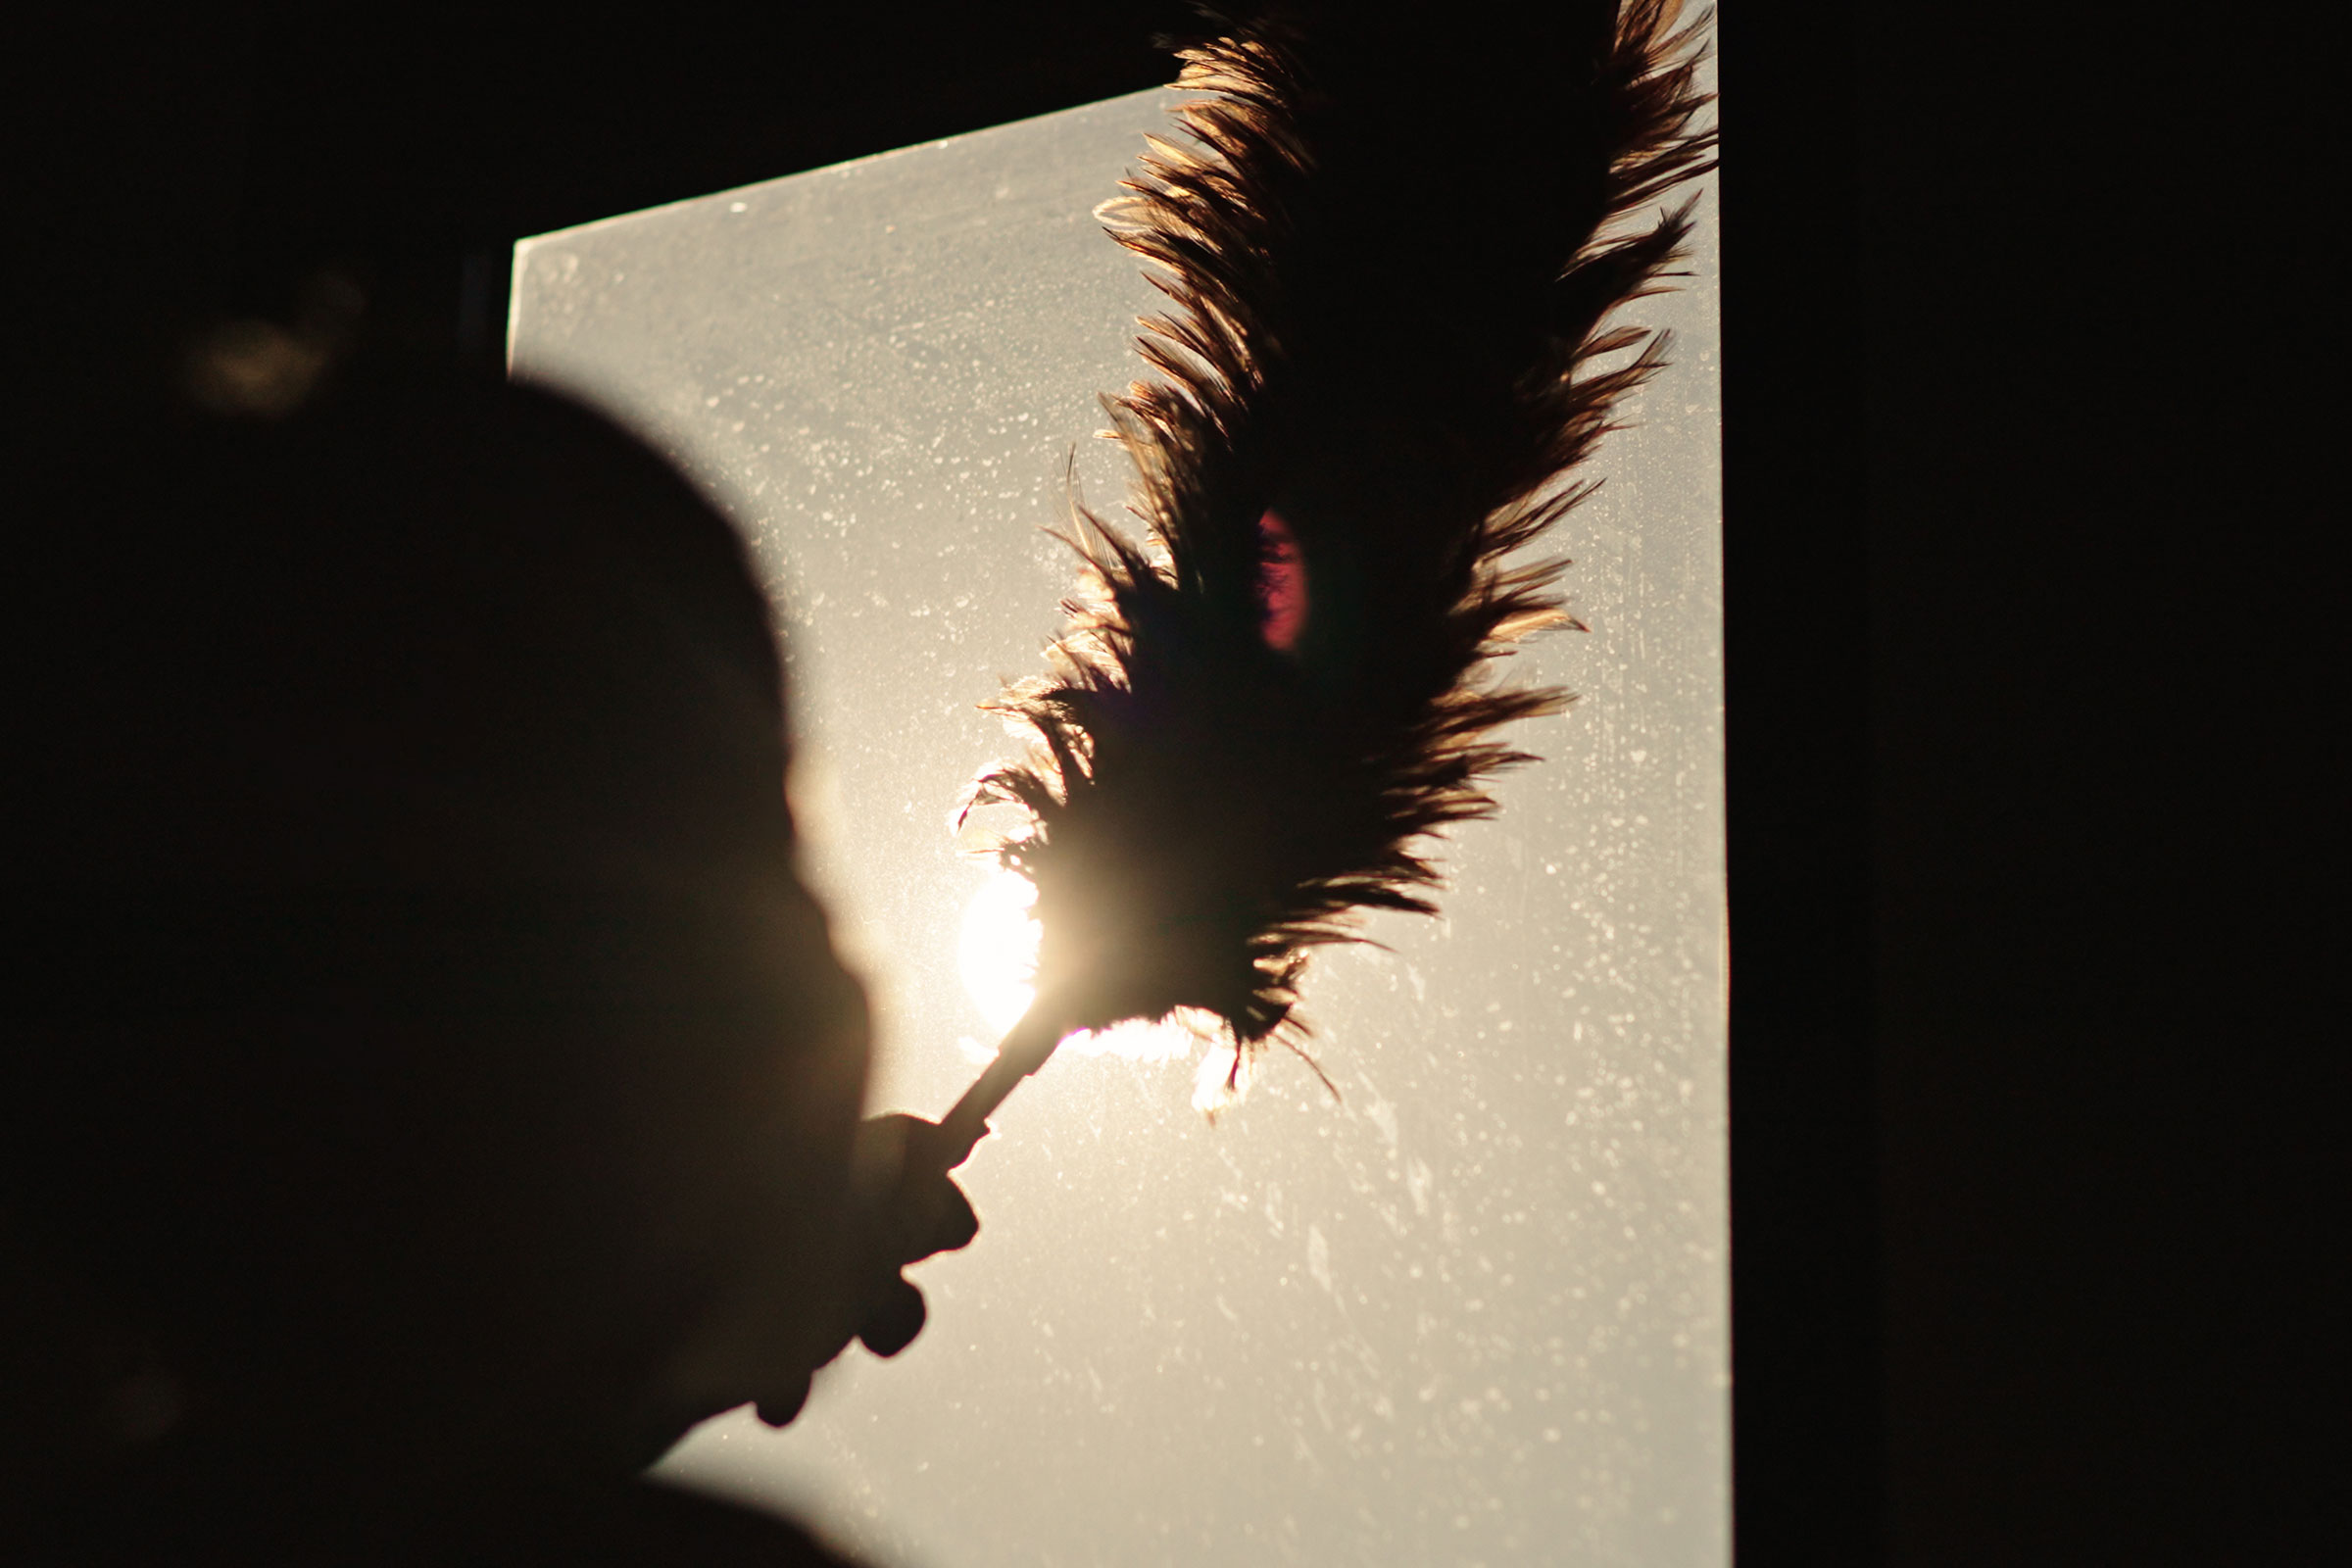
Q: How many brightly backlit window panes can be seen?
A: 1